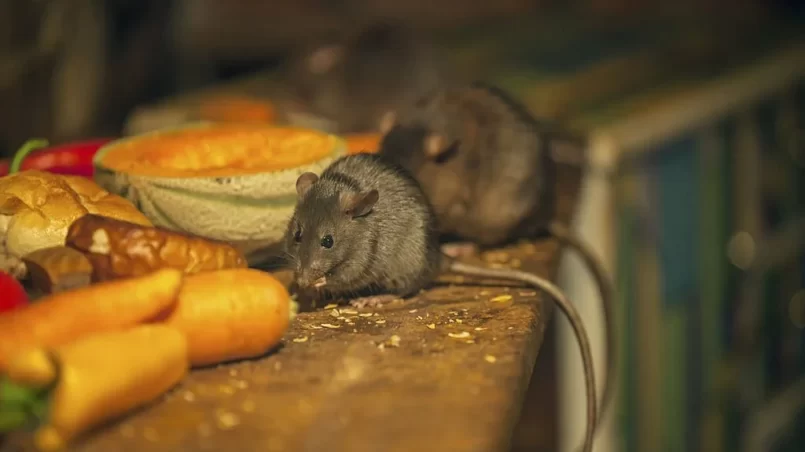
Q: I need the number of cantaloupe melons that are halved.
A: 1